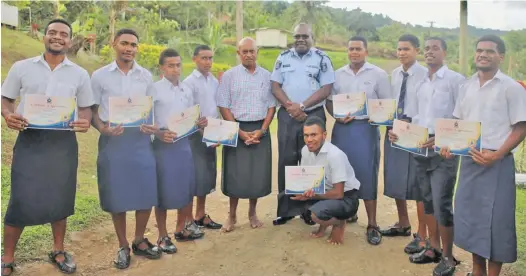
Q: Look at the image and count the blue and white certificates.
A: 9